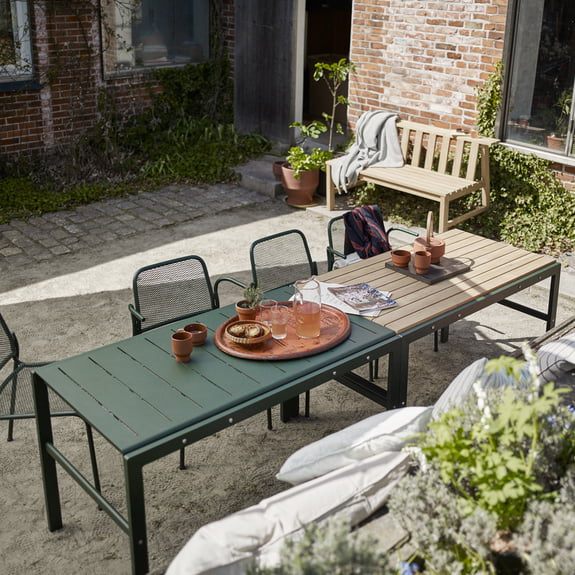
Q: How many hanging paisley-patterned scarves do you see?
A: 0